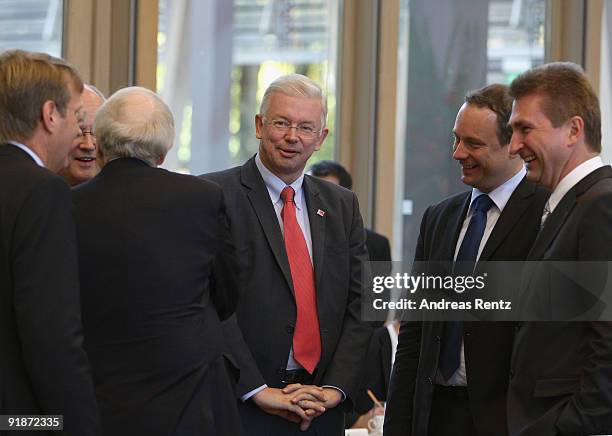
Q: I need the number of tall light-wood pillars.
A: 3